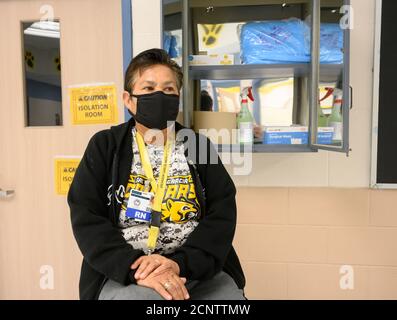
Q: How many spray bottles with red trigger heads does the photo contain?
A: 2